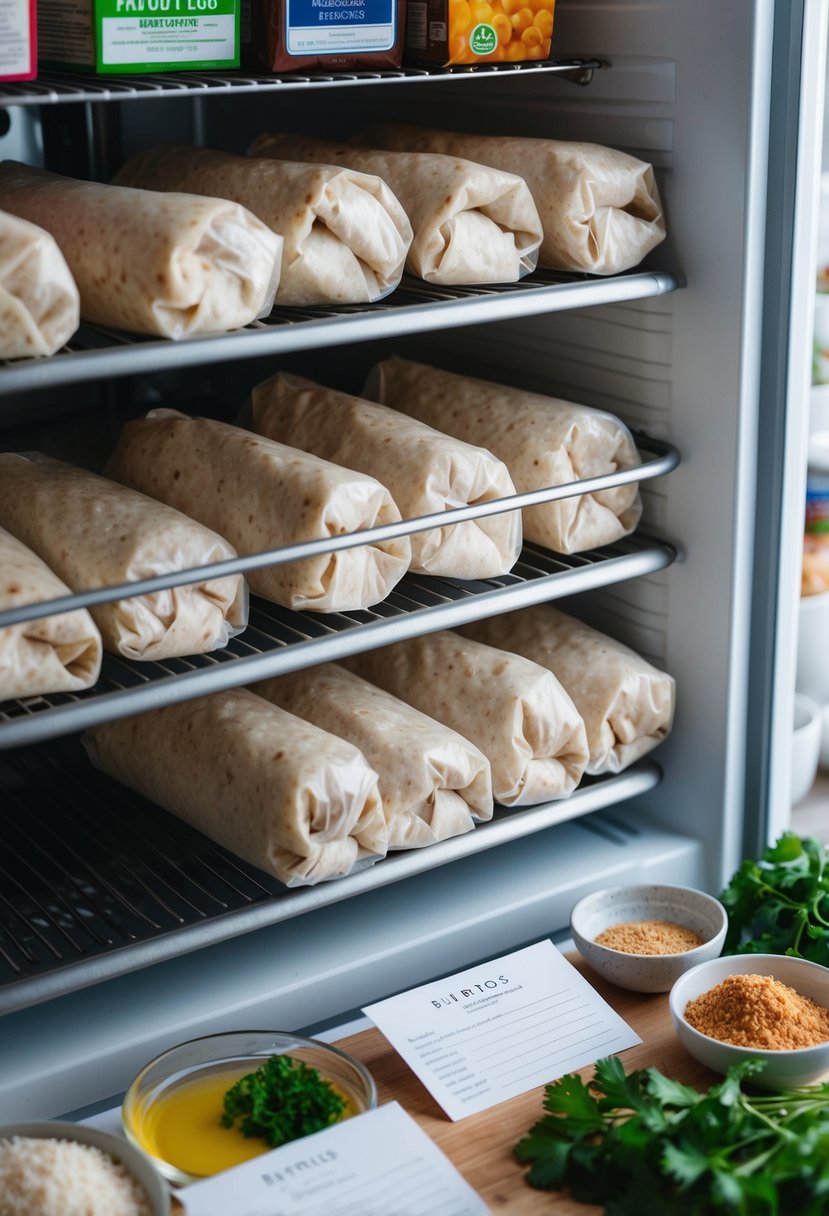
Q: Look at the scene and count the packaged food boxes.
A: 4